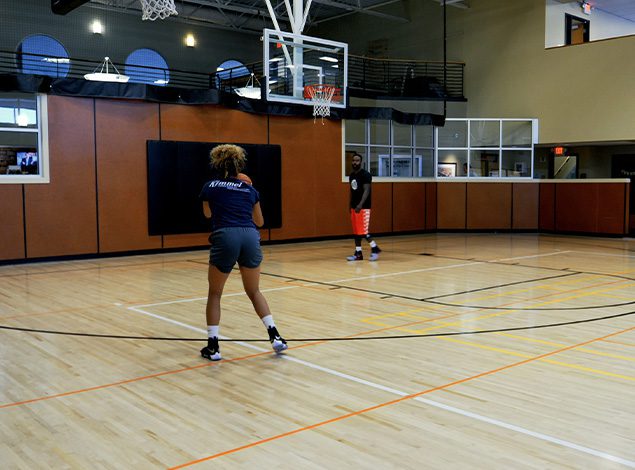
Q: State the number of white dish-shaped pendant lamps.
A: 2